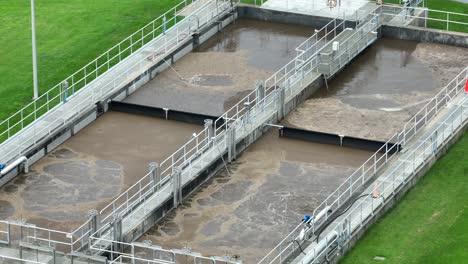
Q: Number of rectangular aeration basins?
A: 4